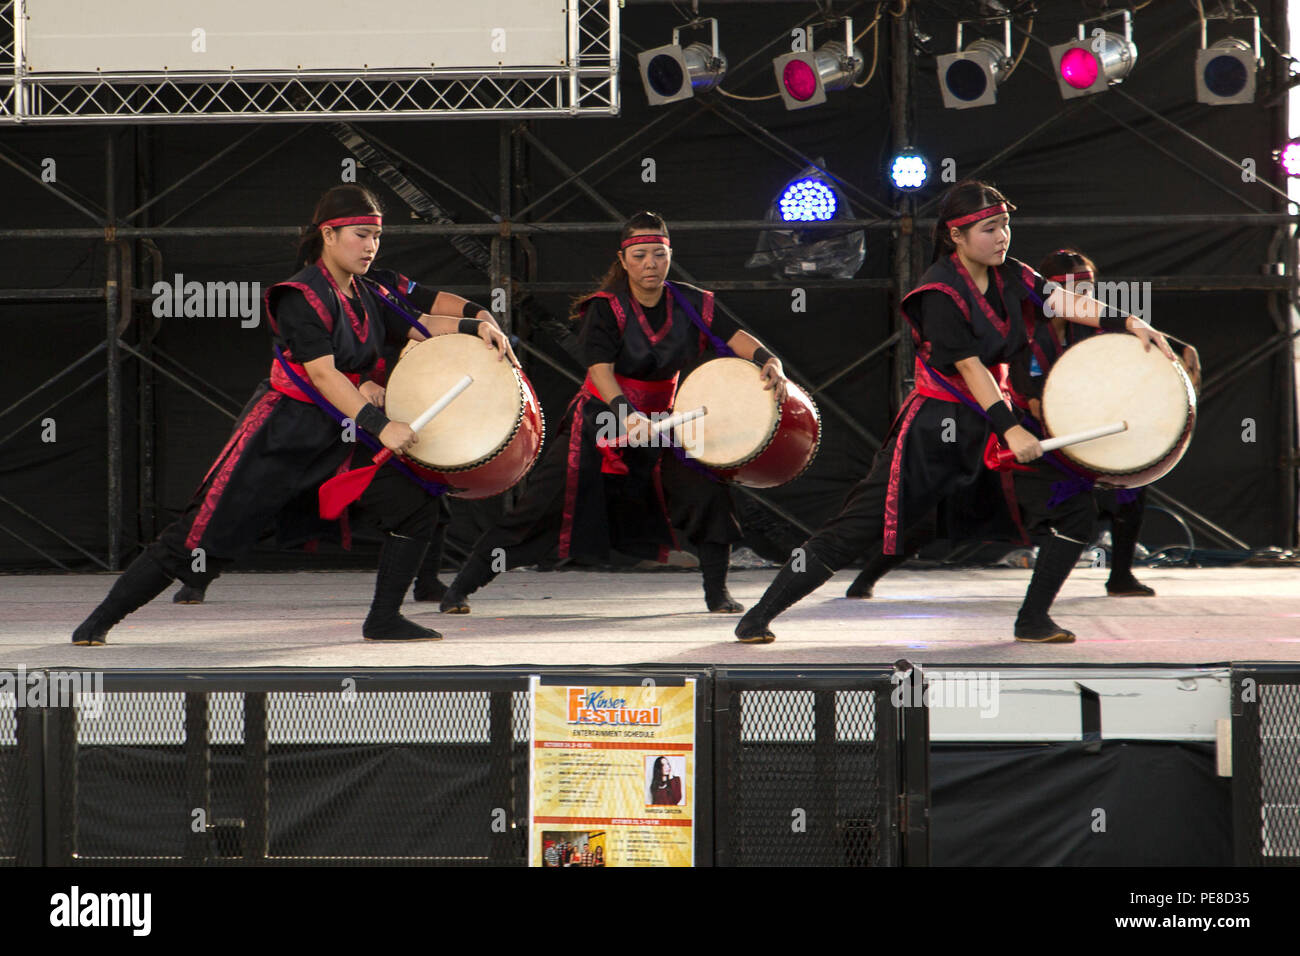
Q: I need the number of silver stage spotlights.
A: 5